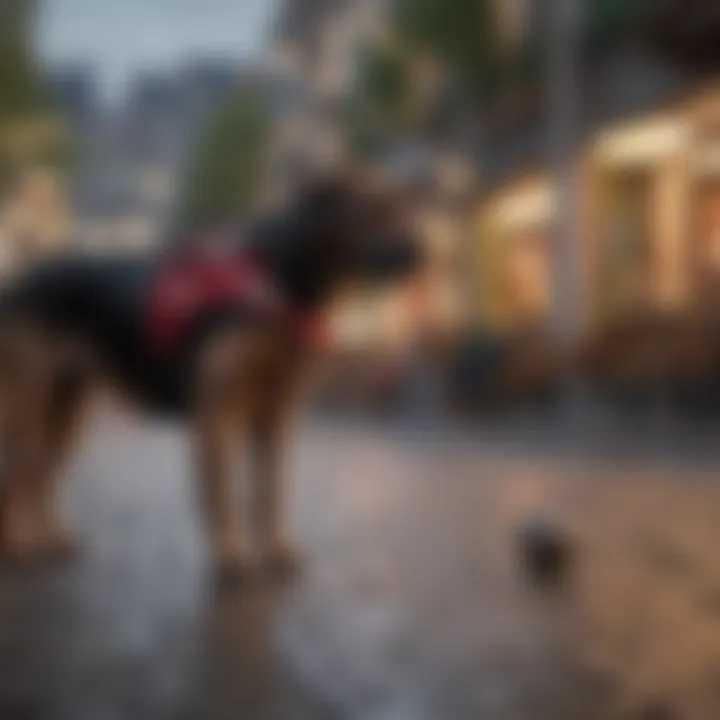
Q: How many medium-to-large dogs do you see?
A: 1